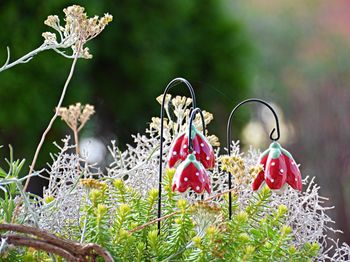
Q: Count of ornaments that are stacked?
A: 2